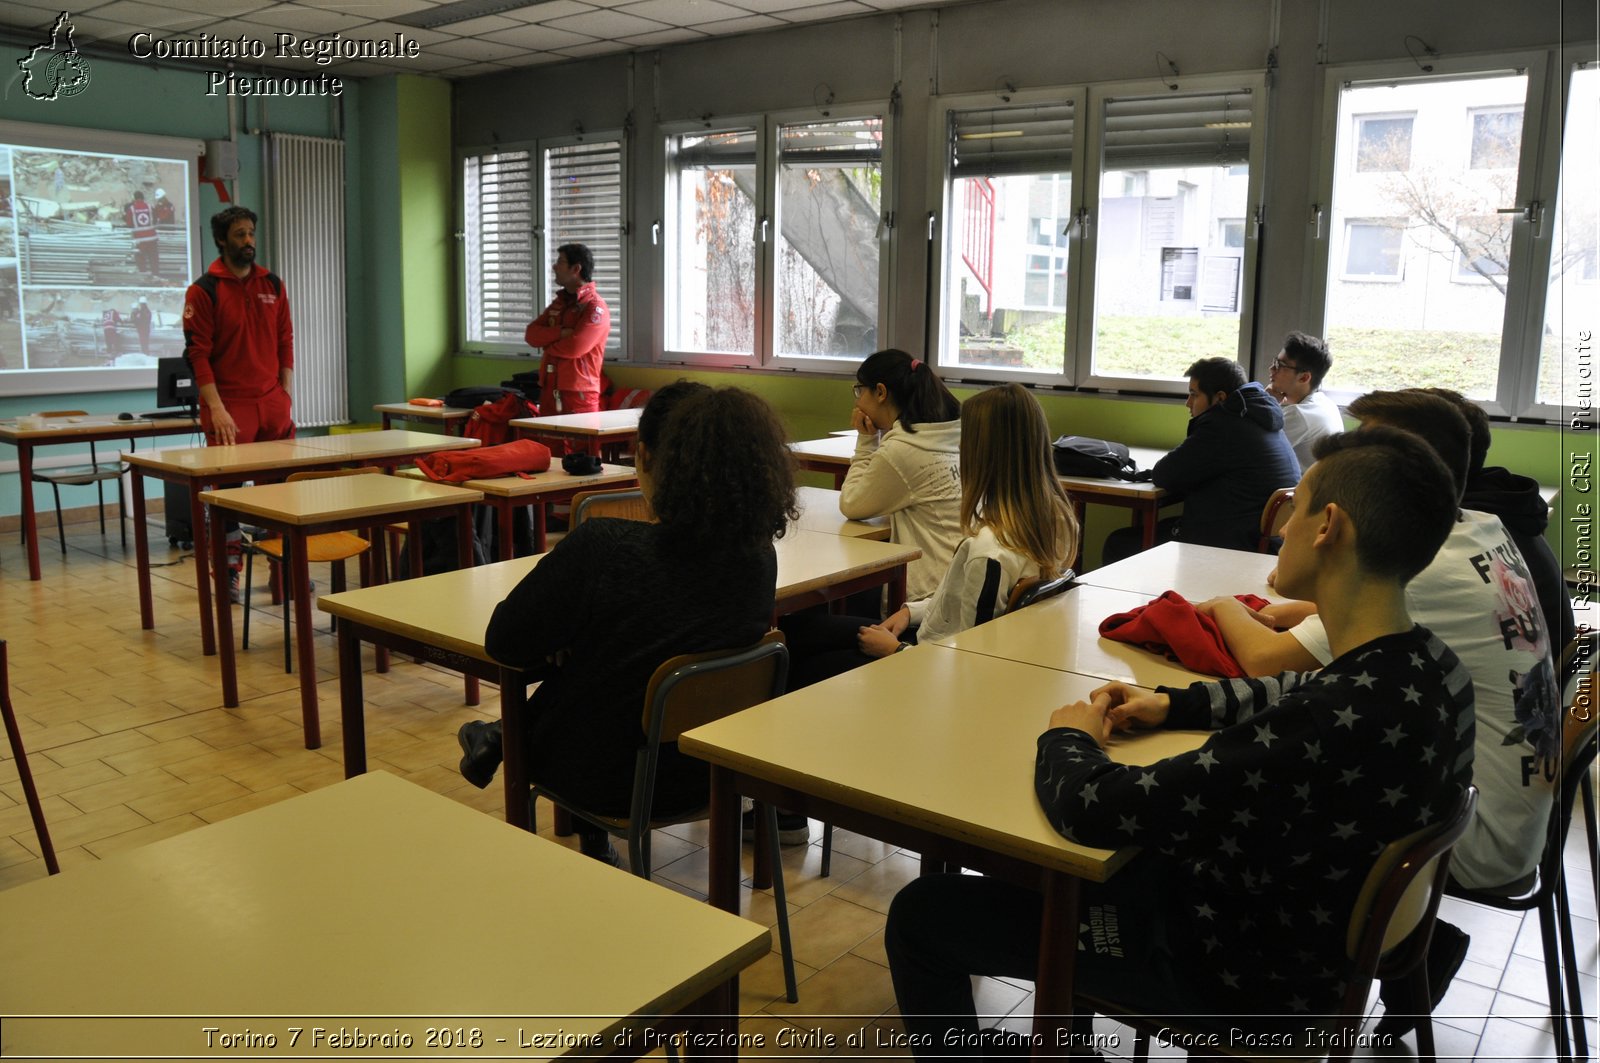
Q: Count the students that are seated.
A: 8